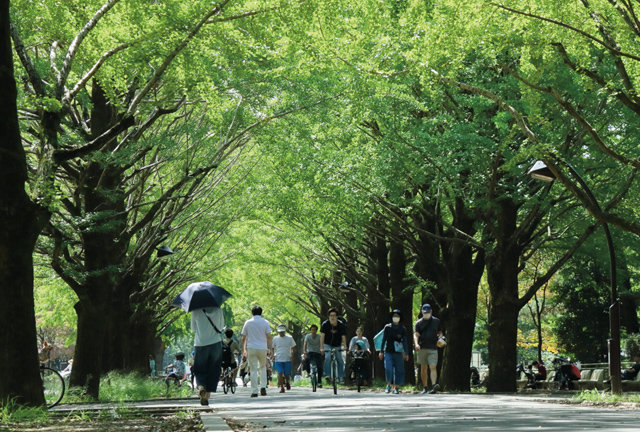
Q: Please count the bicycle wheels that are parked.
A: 1